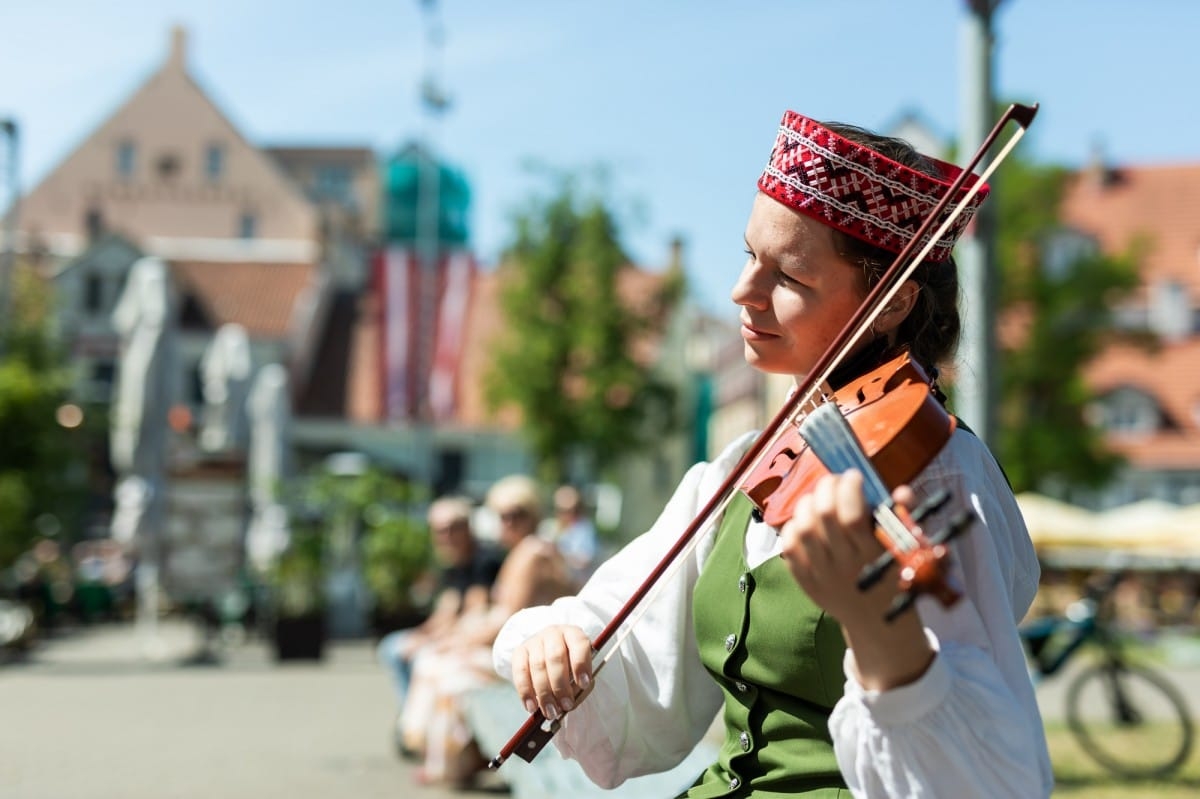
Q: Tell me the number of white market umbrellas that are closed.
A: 3